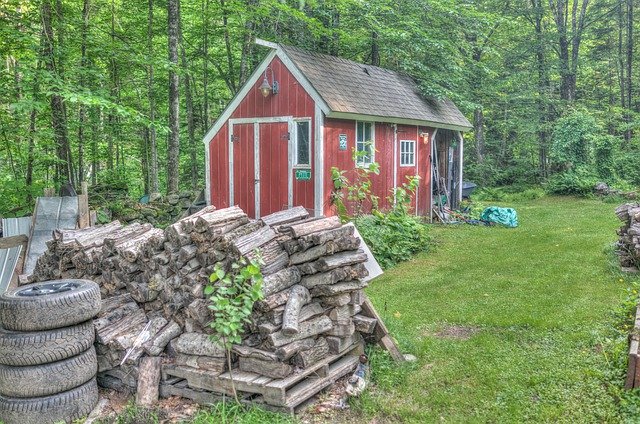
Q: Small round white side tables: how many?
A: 0